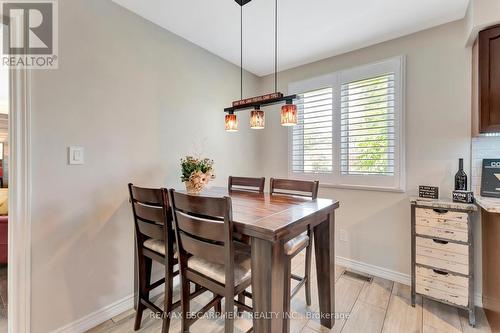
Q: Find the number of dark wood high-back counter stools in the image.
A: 4